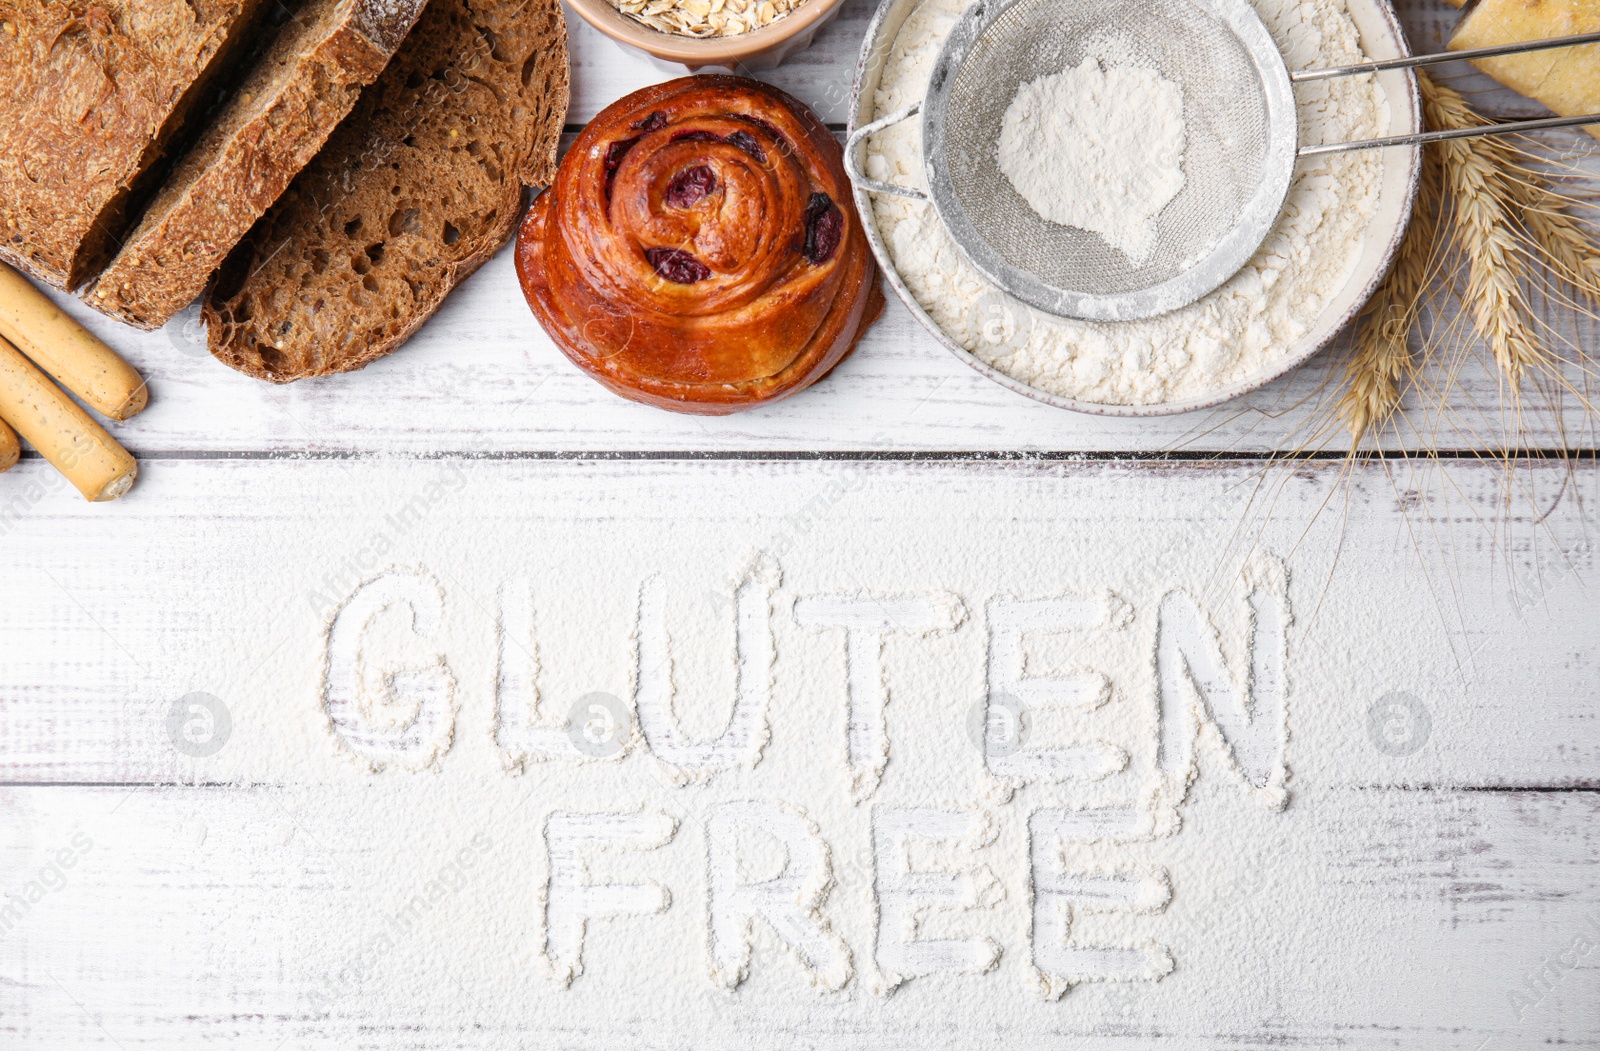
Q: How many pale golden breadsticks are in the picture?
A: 3